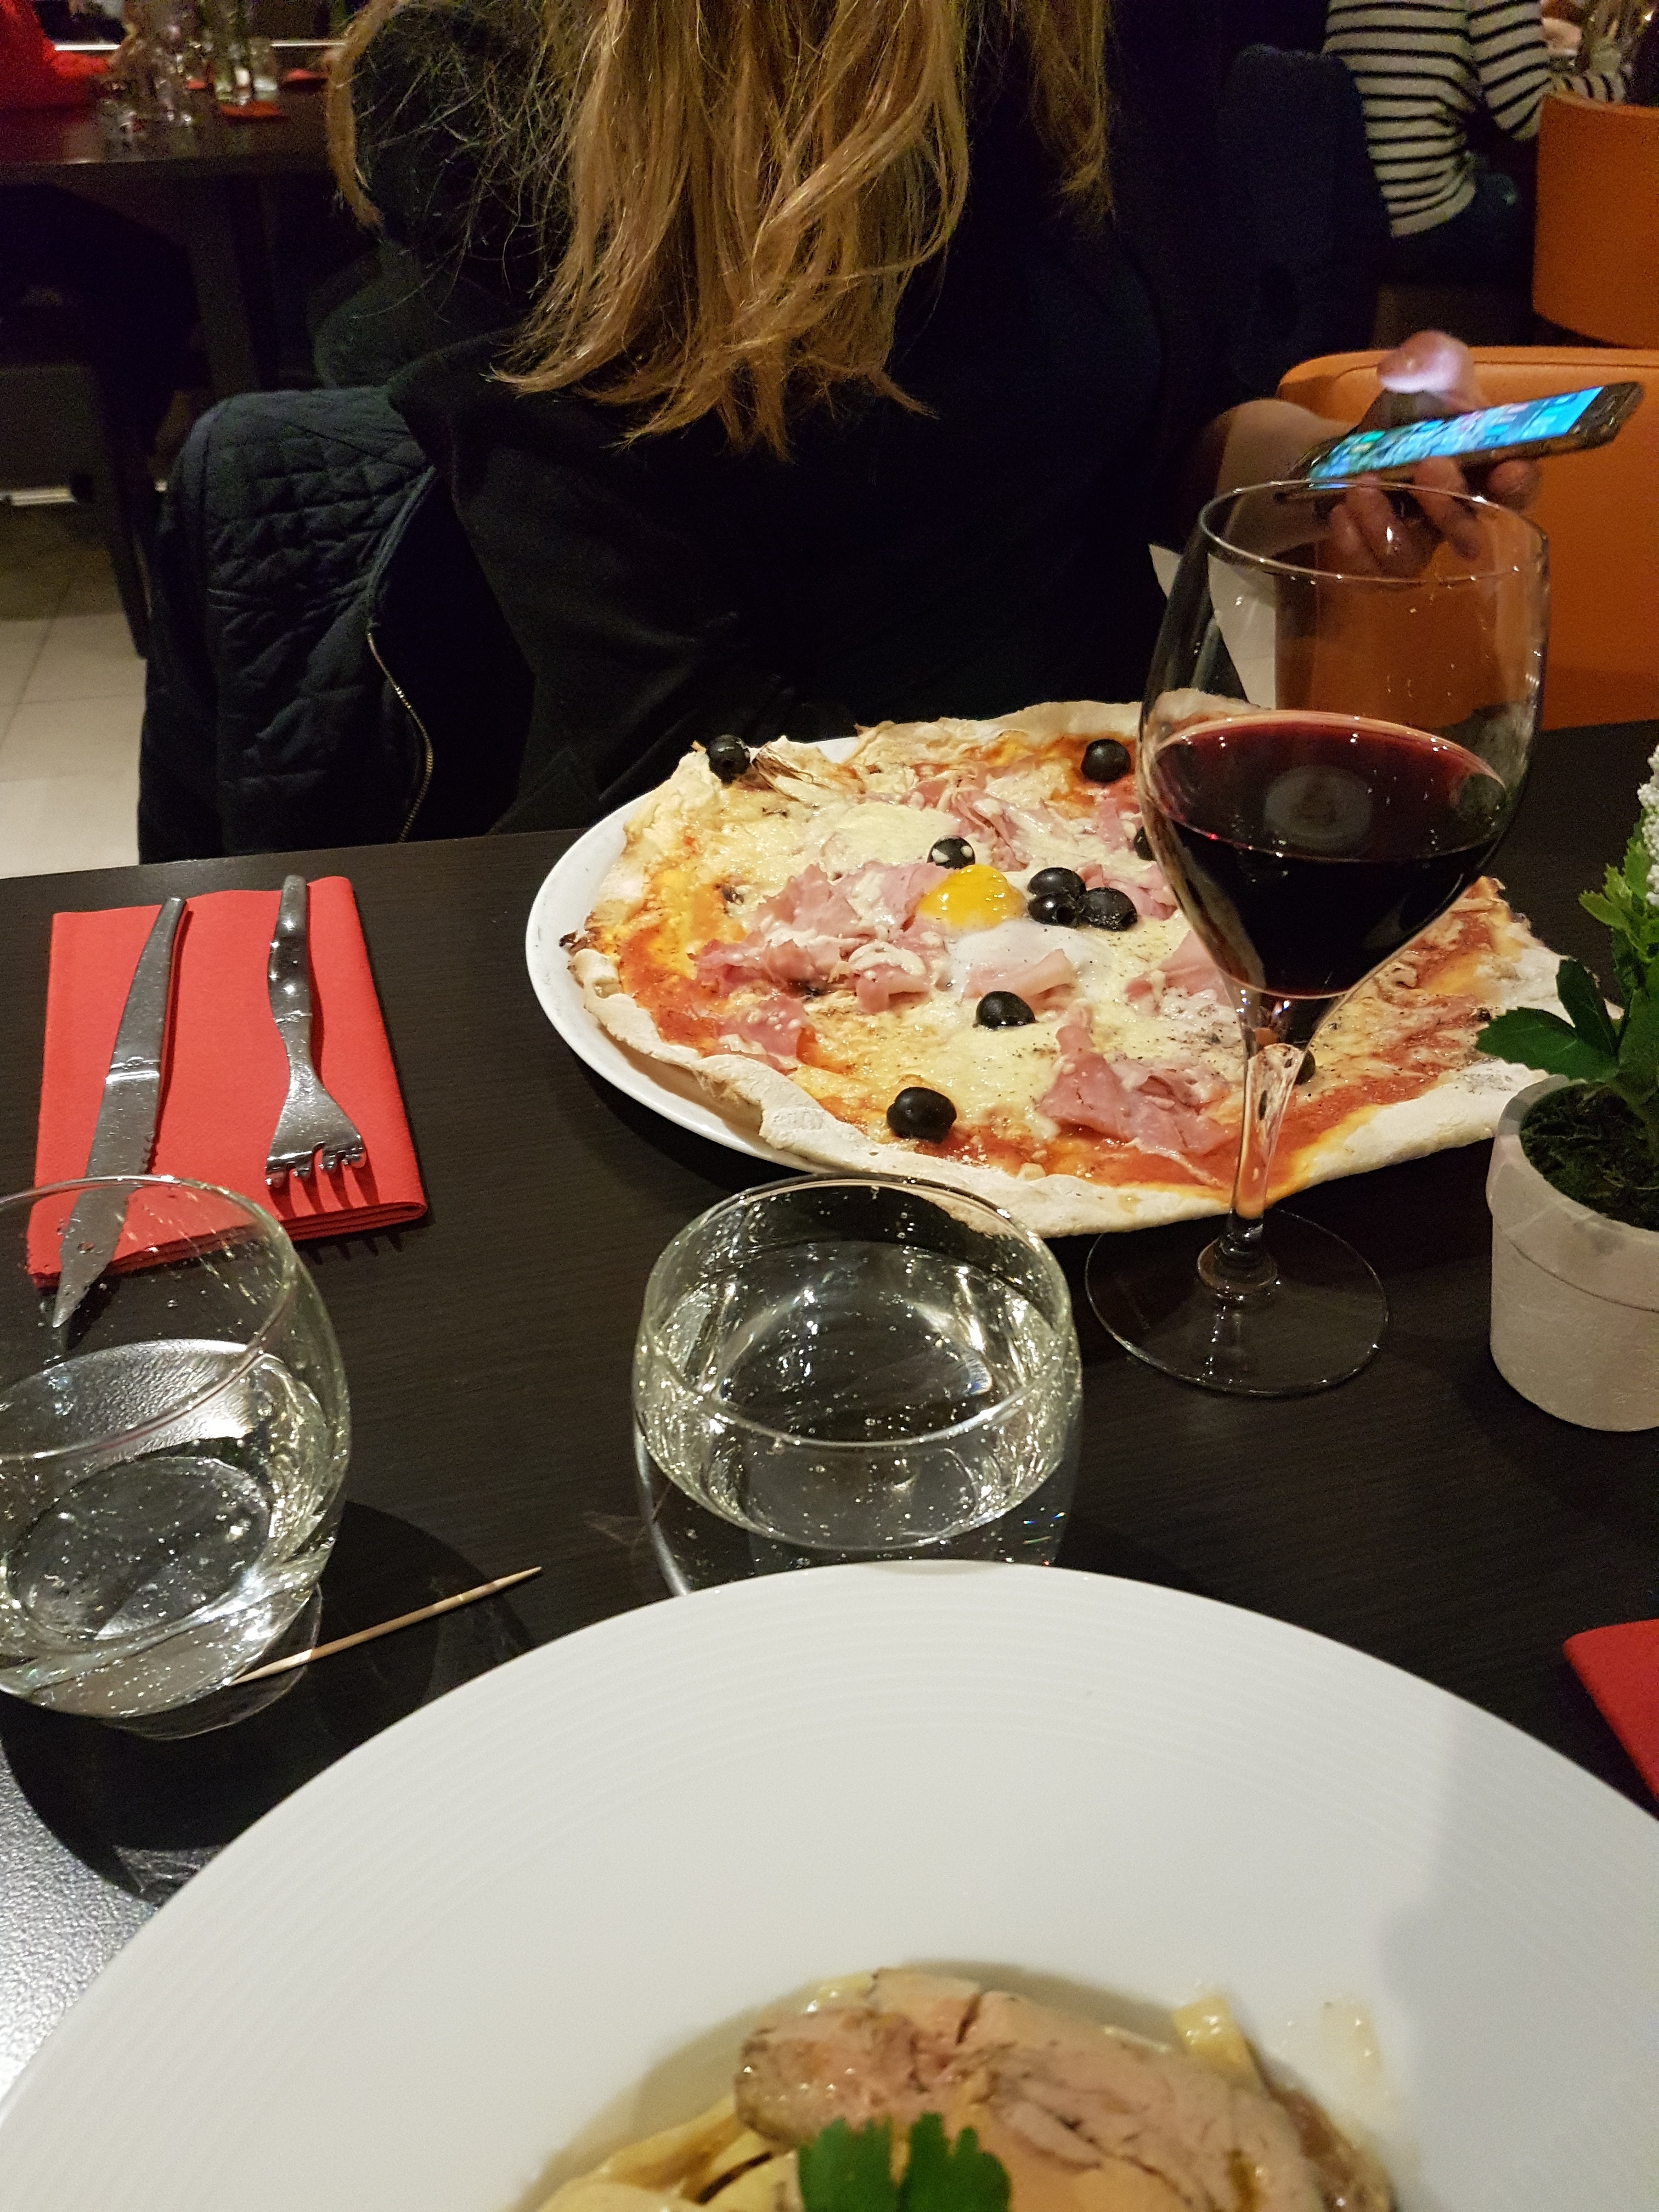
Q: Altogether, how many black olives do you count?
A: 10